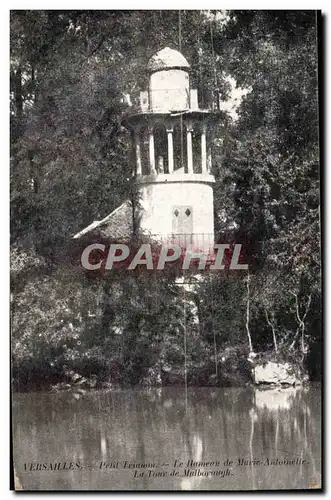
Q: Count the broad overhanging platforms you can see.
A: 1